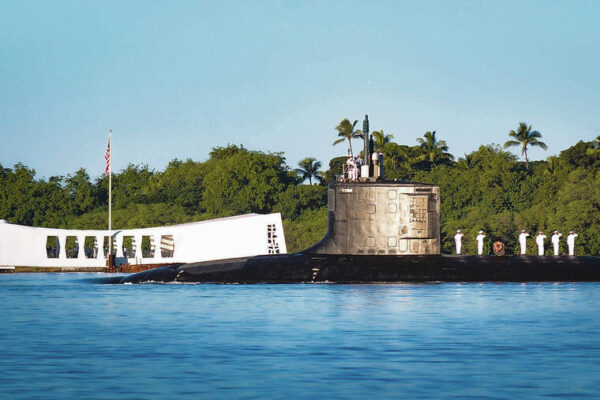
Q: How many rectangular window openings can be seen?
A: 7